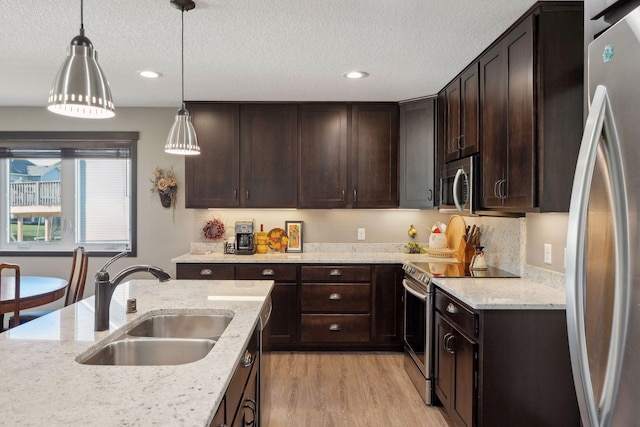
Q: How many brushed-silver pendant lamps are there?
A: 2